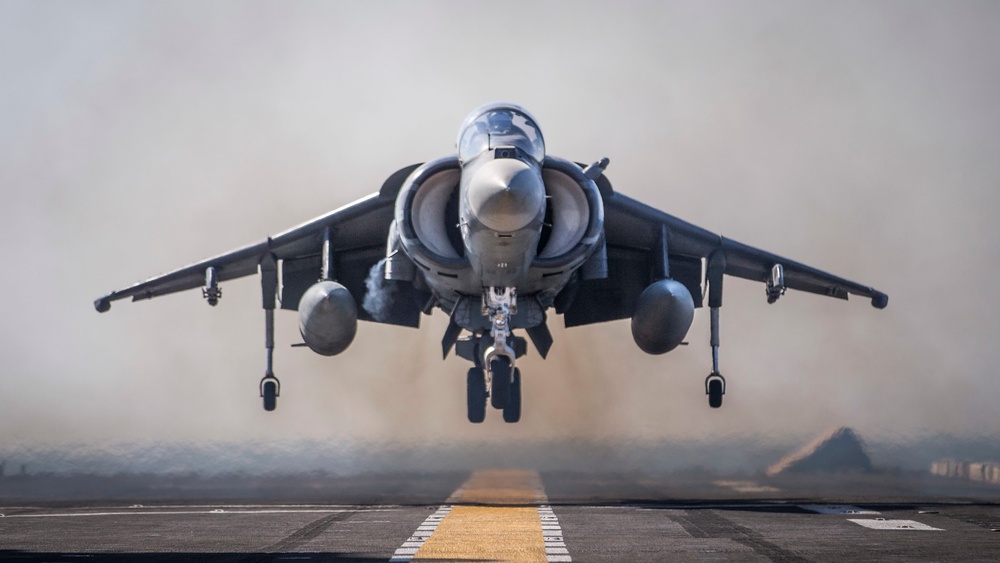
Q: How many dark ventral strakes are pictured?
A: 2